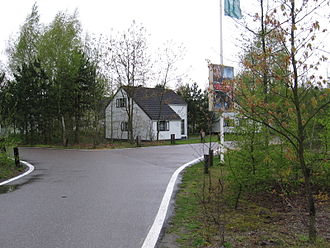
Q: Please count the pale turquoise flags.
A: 1